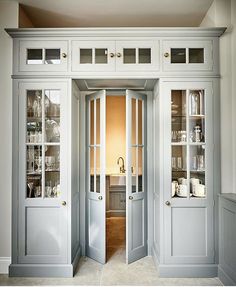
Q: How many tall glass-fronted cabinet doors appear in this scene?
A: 2